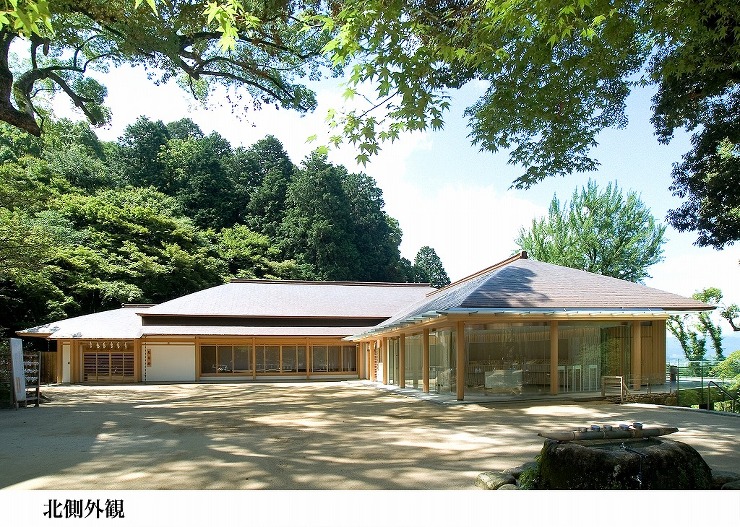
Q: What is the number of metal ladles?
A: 5